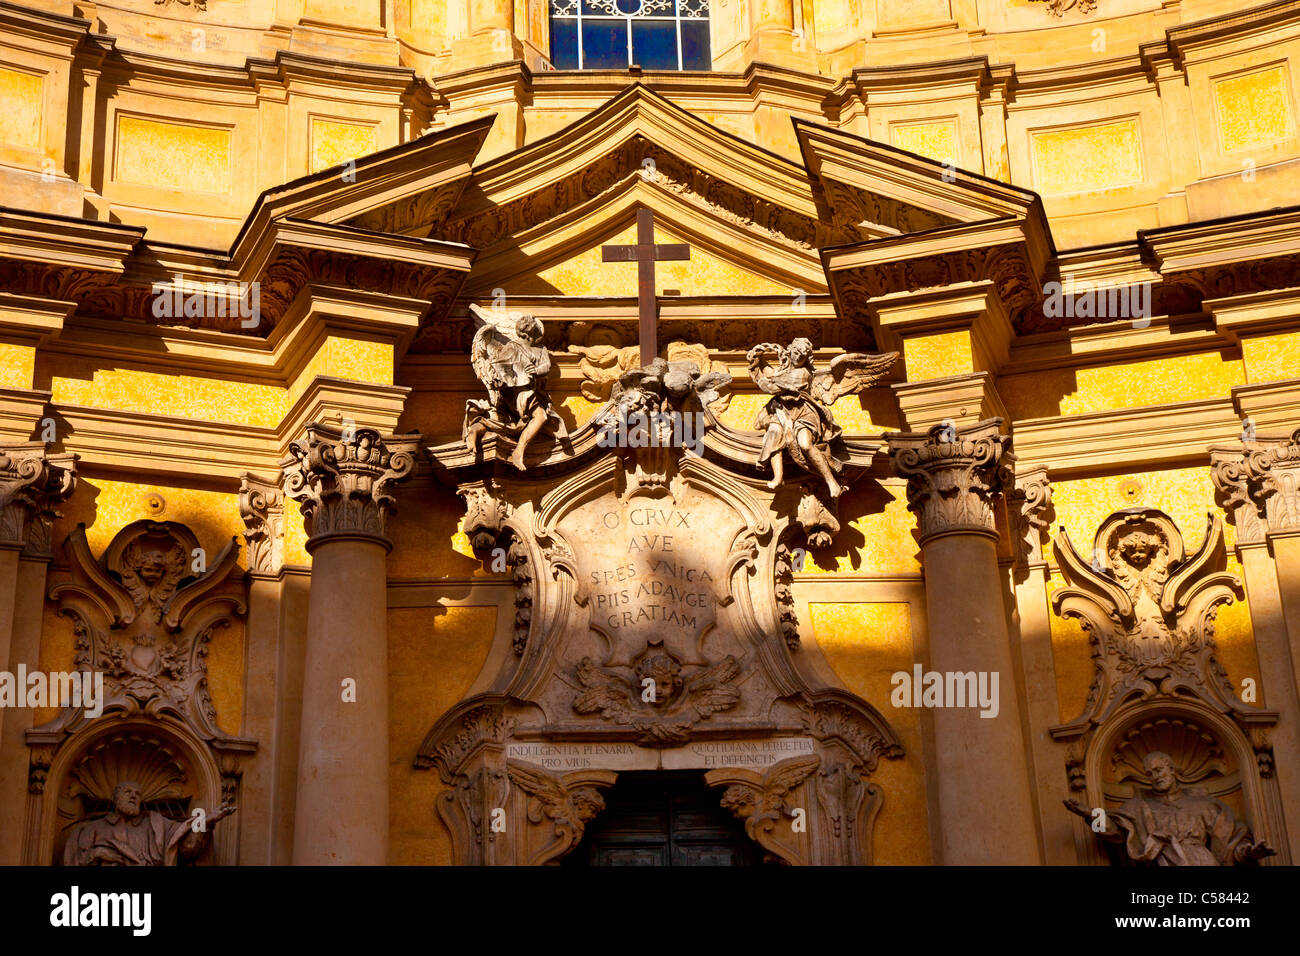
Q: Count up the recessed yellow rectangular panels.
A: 6